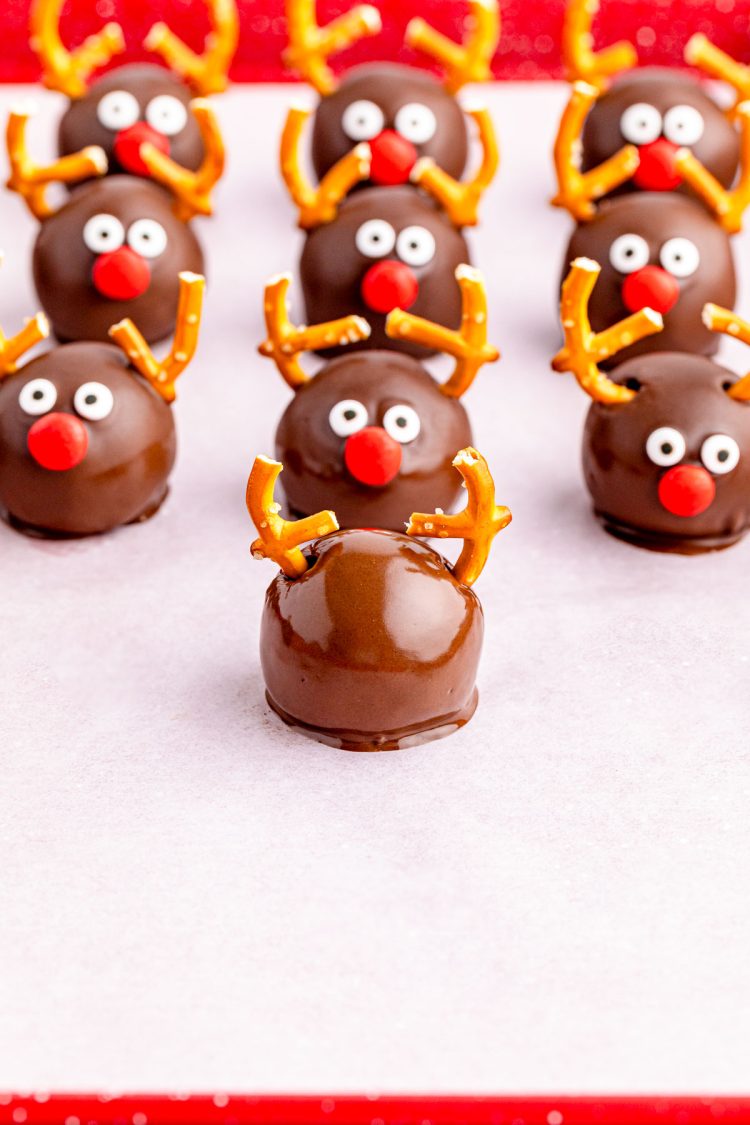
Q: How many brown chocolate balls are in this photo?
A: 10